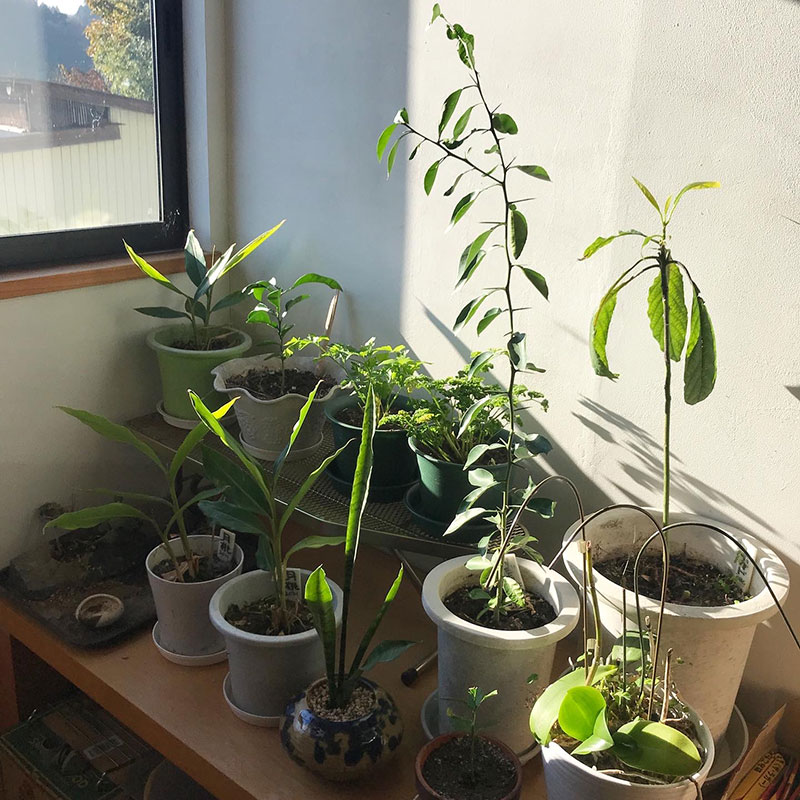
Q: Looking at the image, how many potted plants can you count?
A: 11